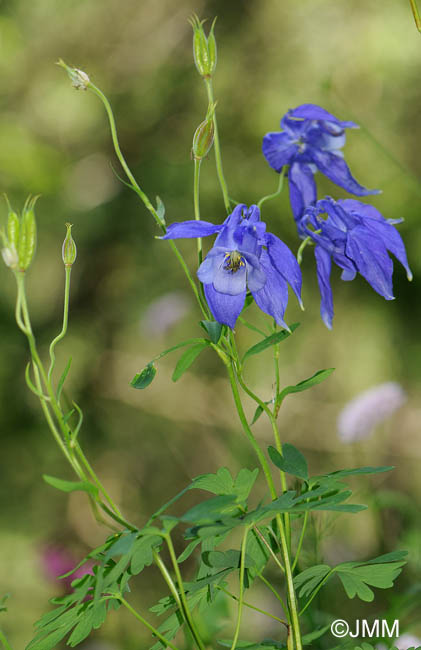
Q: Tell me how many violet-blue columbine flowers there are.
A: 3